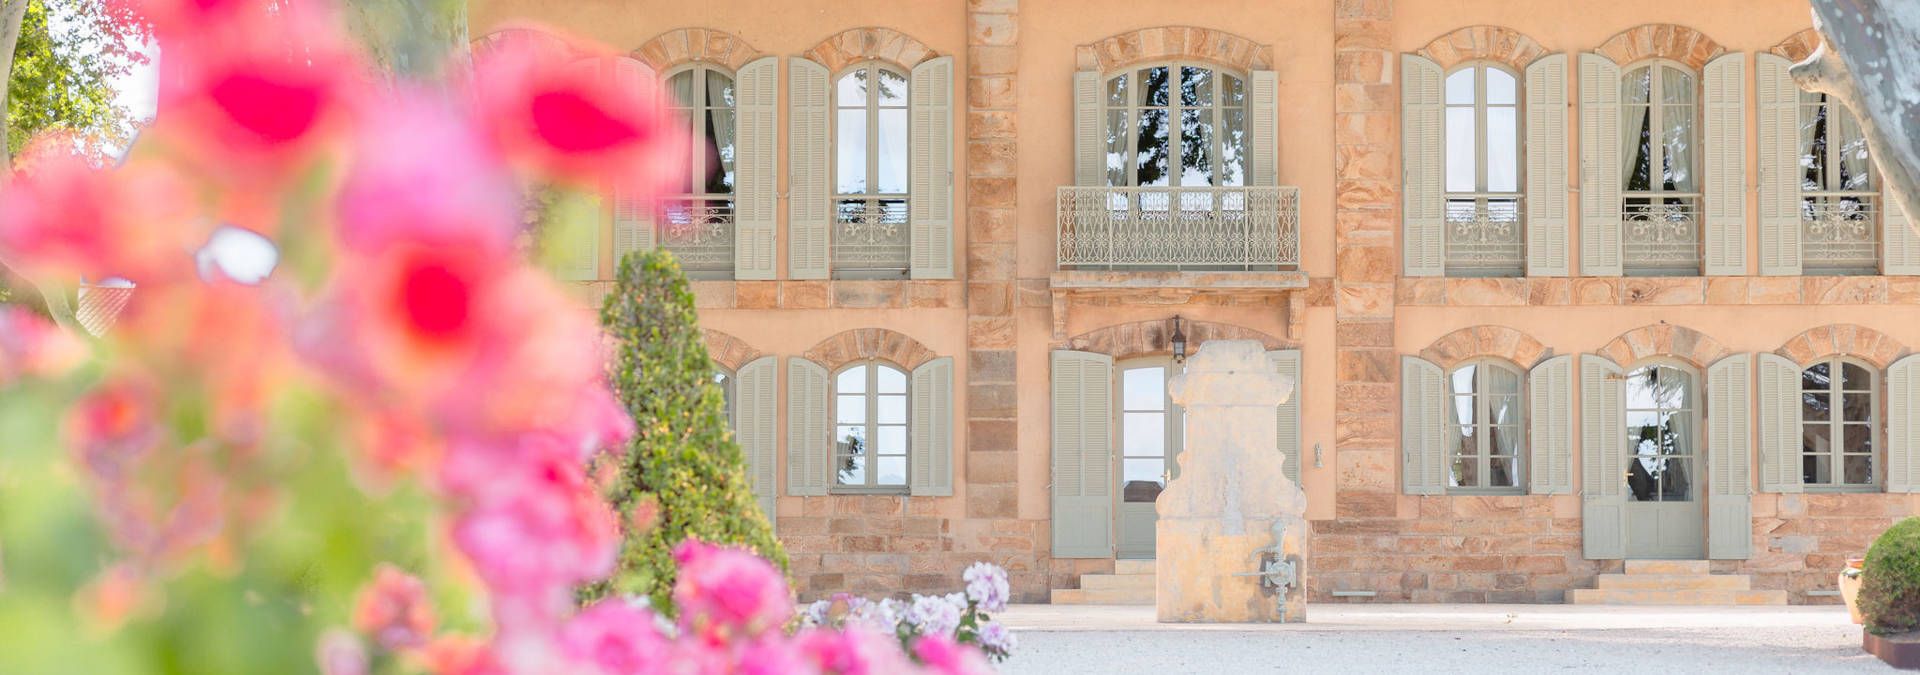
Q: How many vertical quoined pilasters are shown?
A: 2